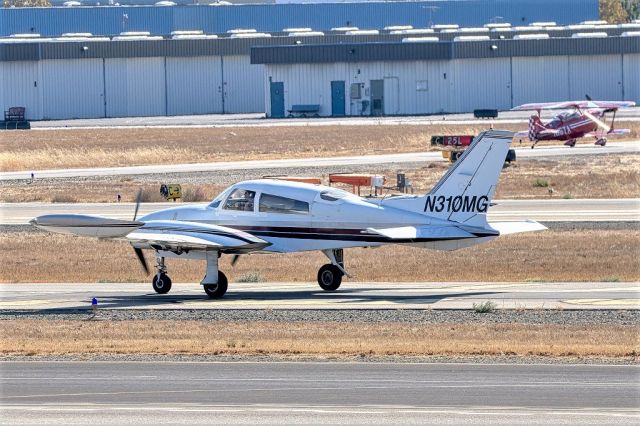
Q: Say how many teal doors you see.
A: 2